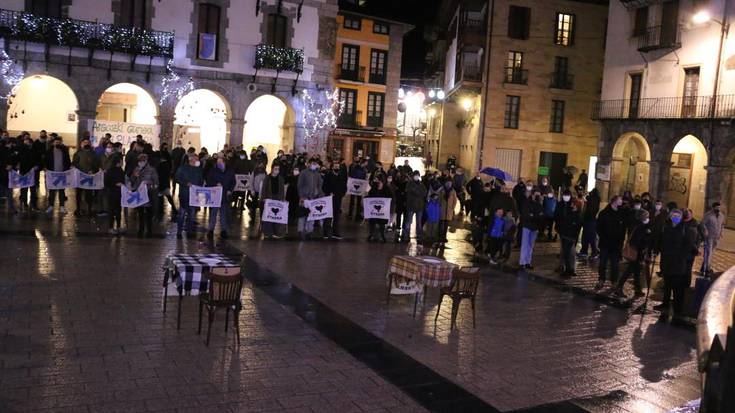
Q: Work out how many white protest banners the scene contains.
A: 11